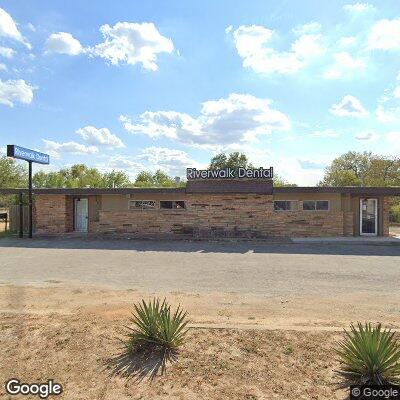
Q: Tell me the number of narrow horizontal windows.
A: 4